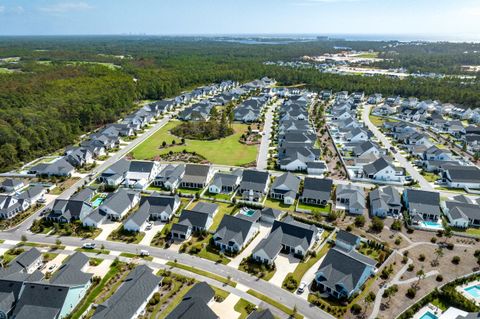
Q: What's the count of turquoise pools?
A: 5